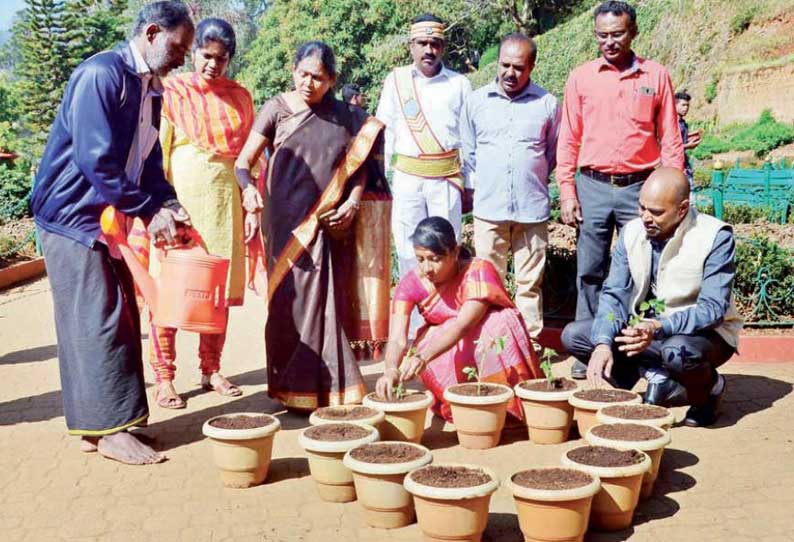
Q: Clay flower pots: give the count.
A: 13